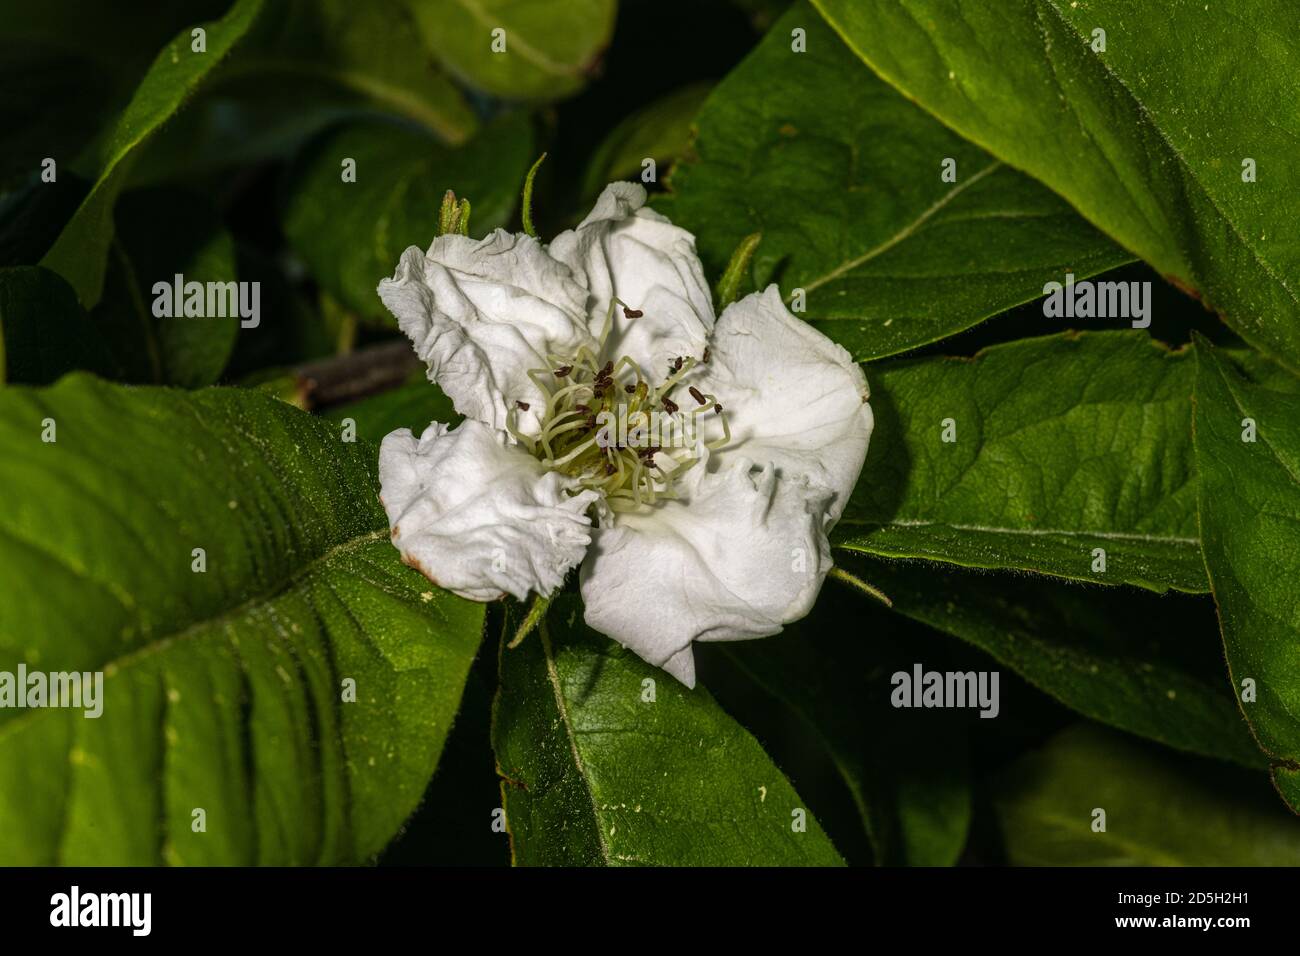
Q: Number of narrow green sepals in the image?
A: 5